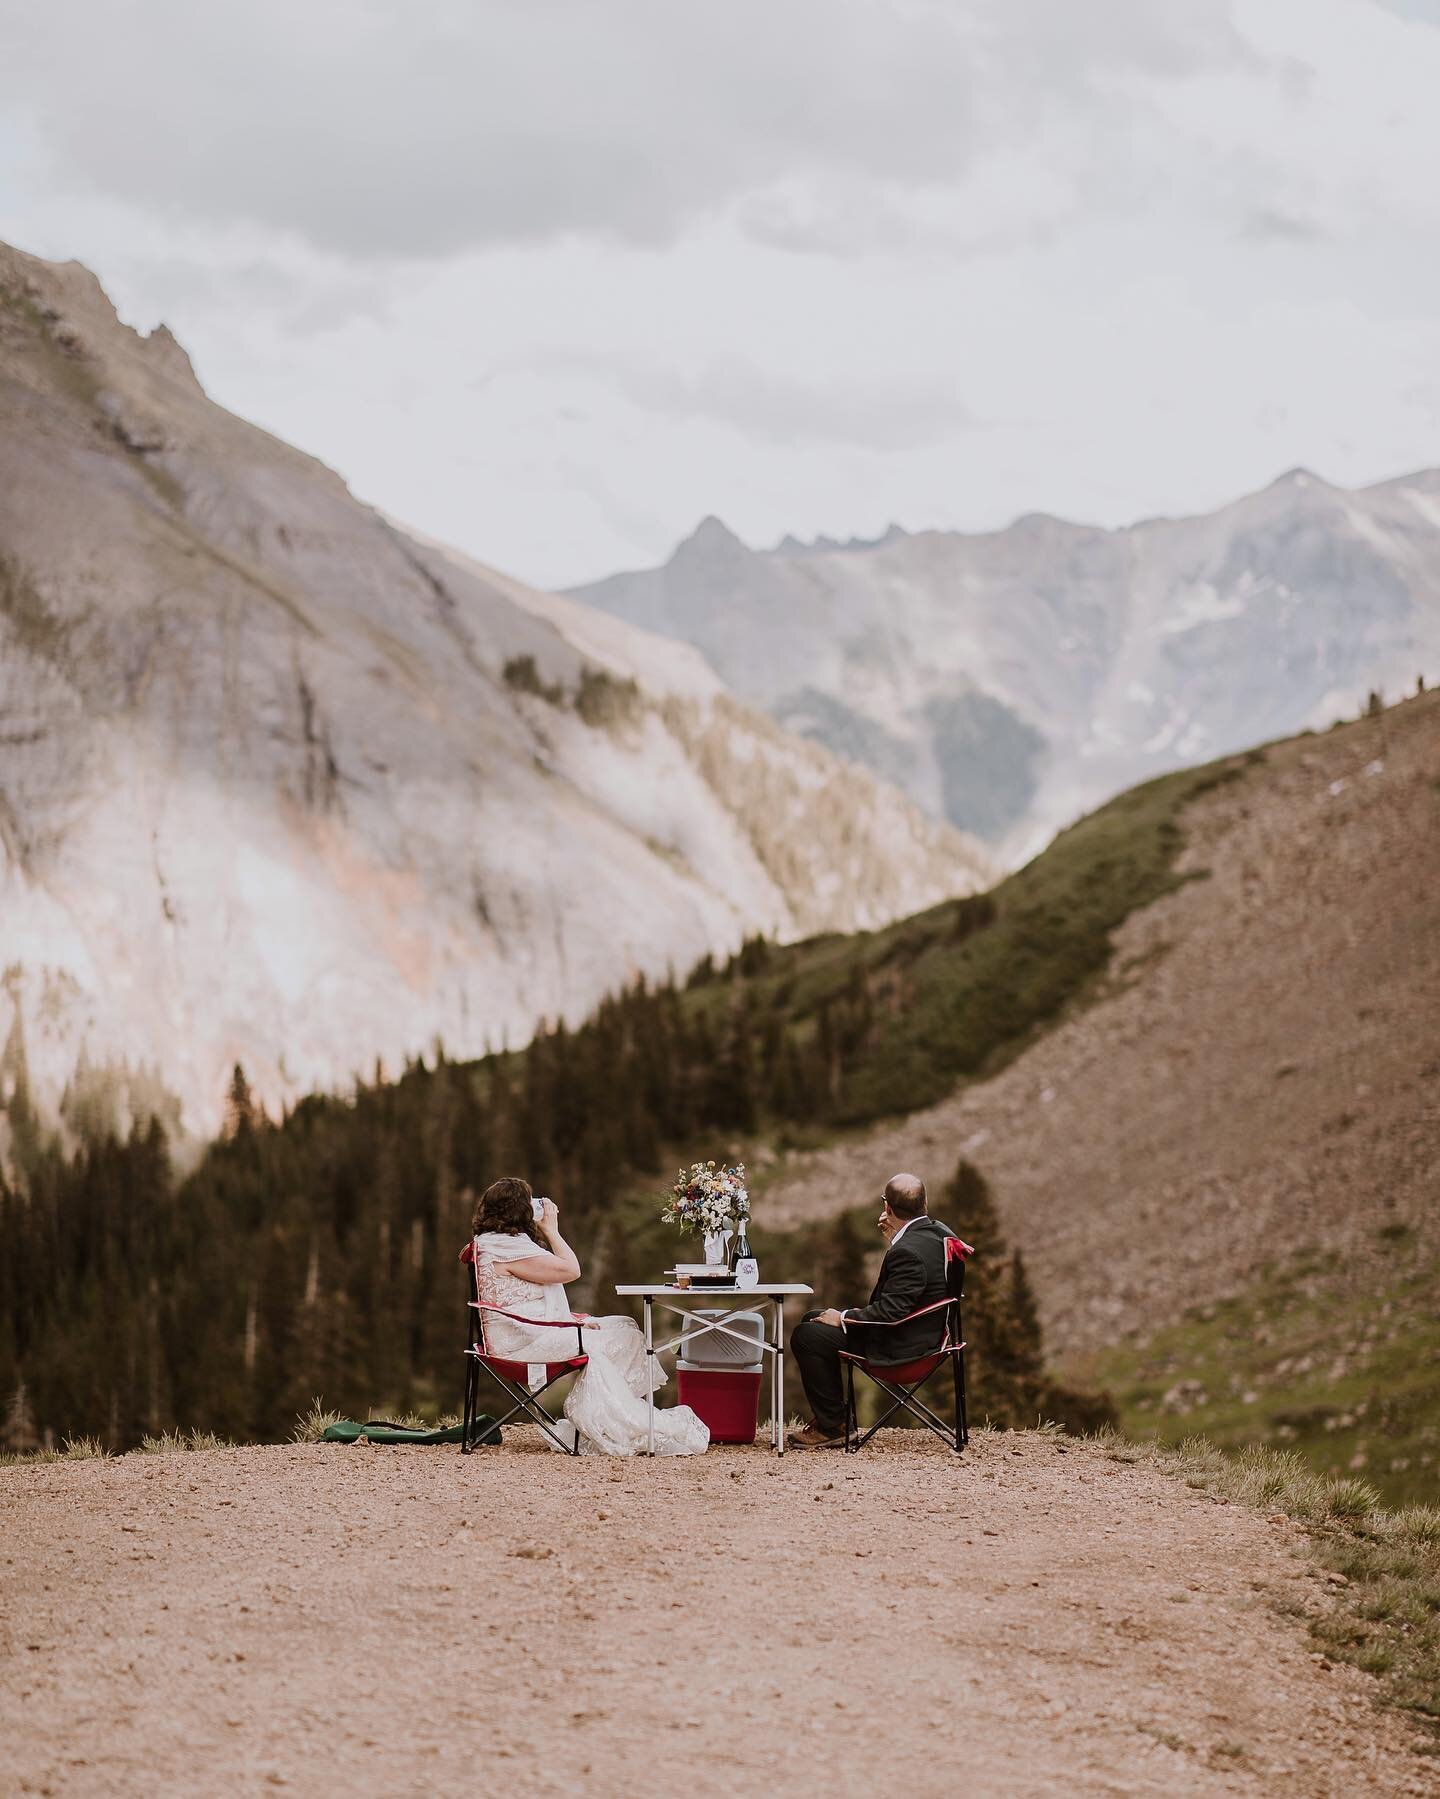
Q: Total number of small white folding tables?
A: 1